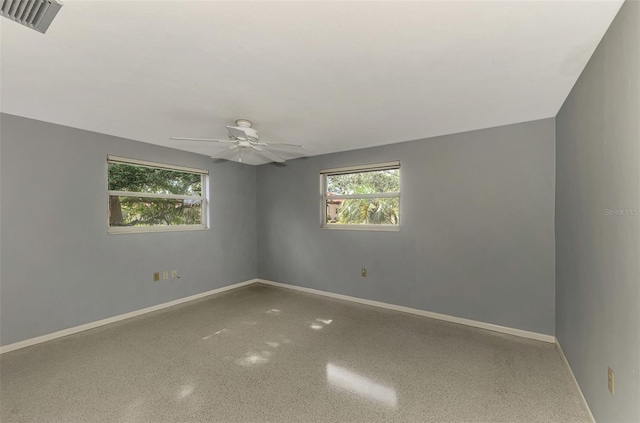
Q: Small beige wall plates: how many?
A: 5